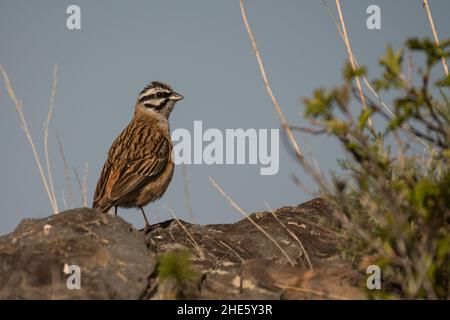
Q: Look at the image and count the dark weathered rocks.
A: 2